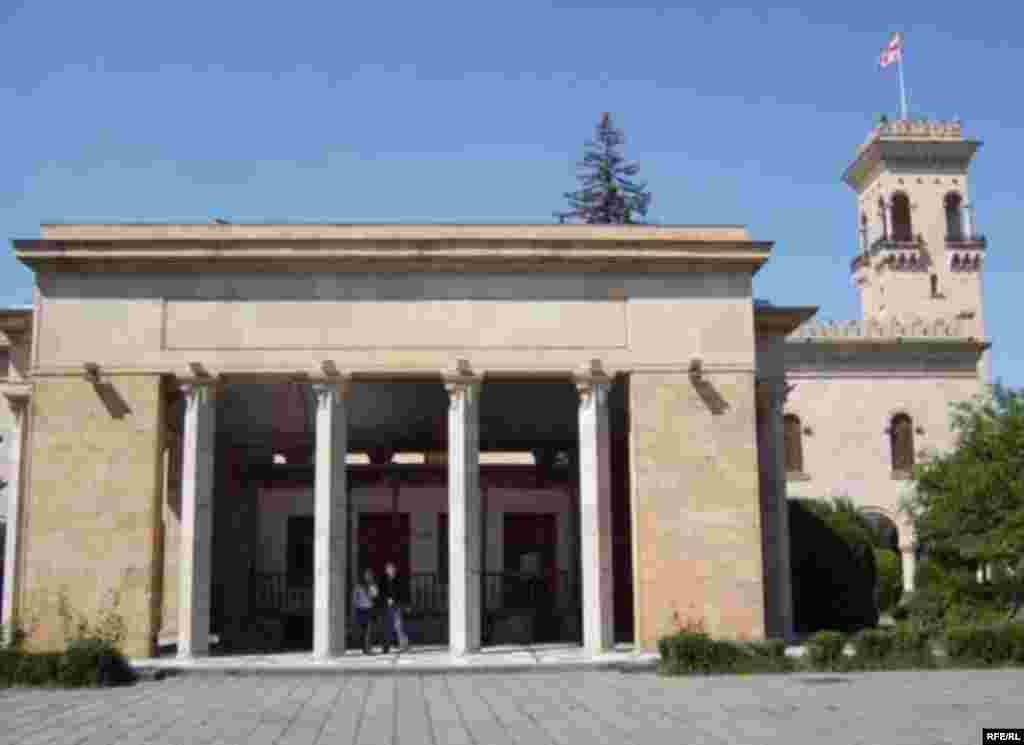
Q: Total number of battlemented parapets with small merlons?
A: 2